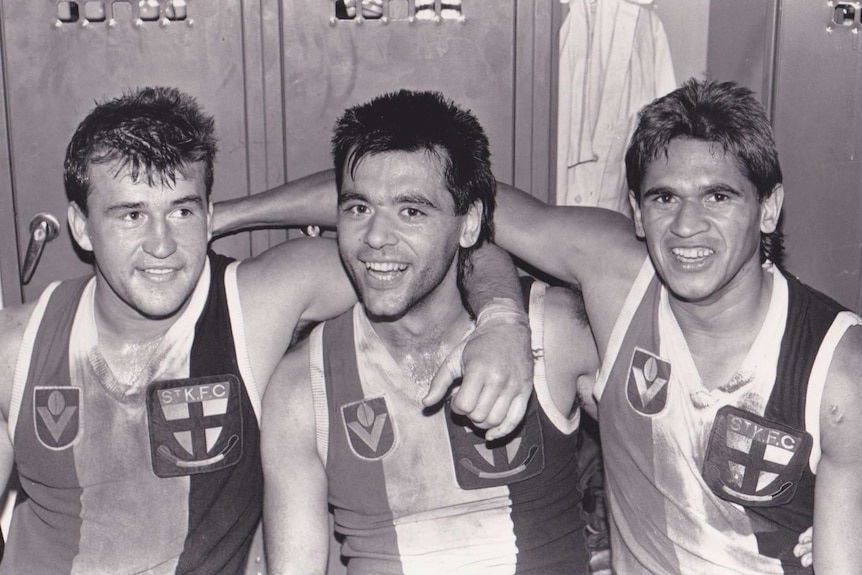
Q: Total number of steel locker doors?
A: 3